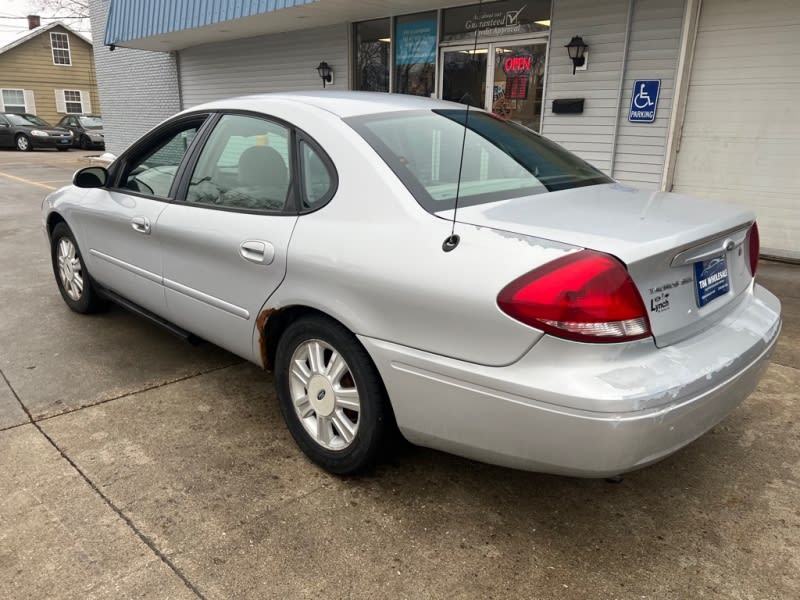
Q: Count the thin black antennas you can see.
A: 1